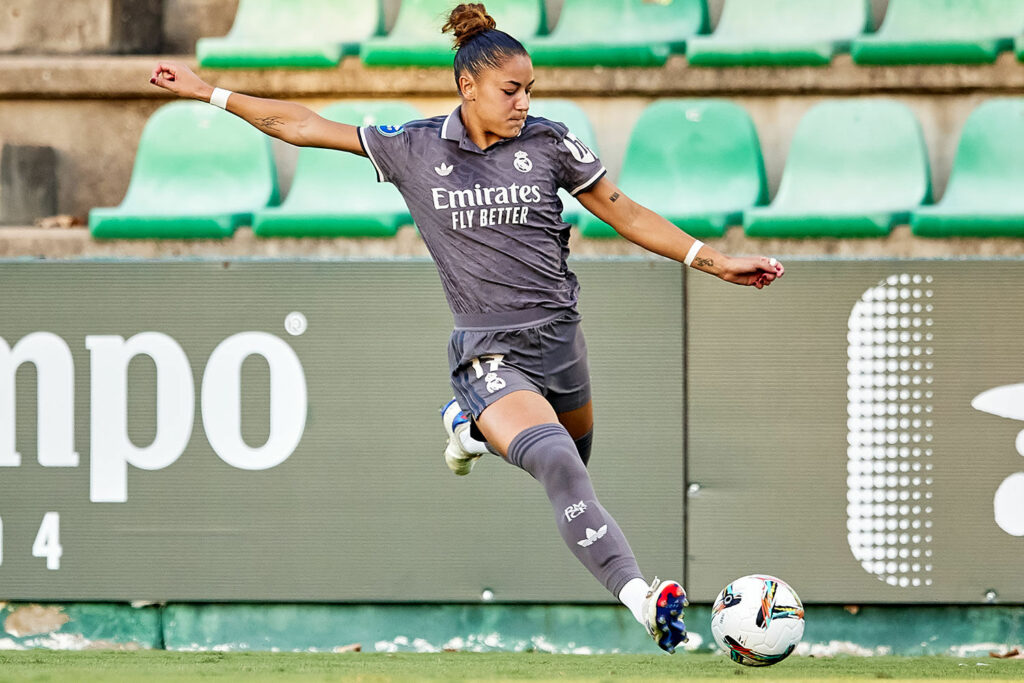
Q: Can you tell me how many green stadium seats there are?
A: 11